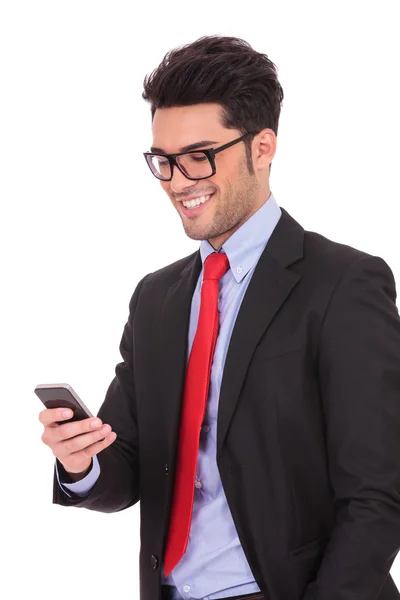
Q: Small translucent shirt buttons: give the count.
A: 4